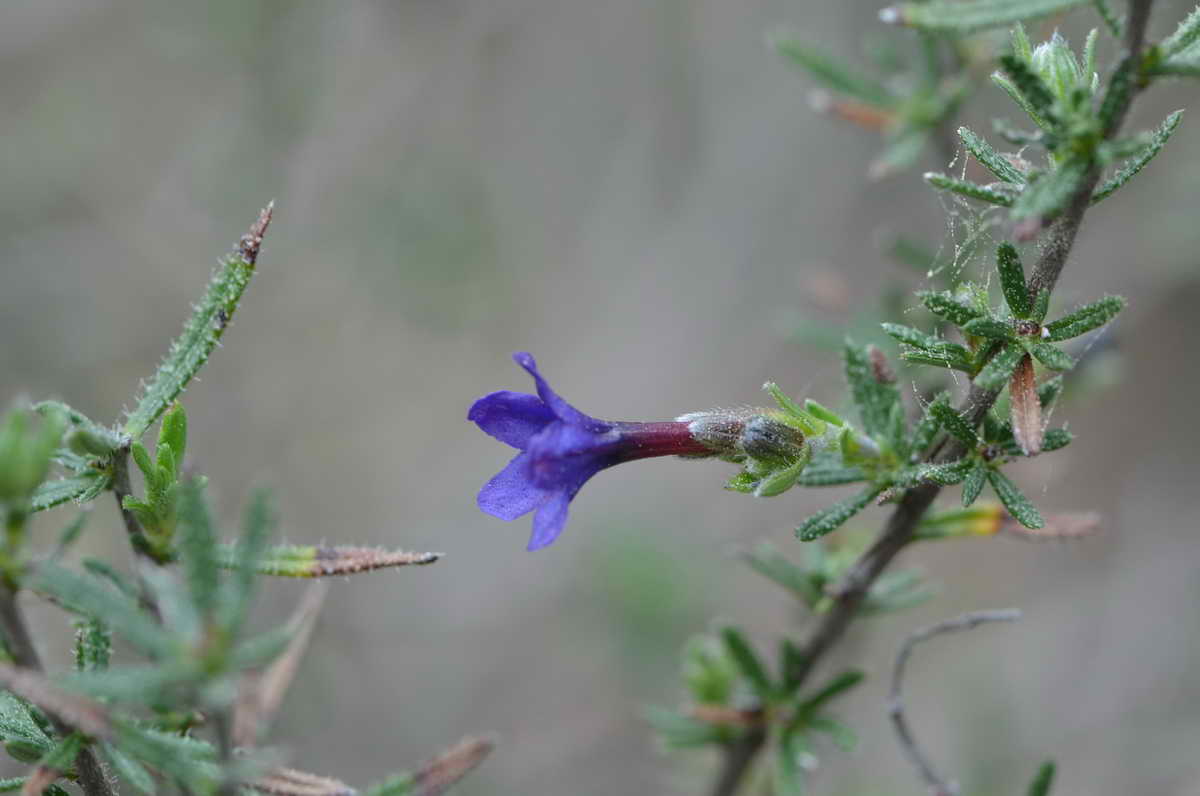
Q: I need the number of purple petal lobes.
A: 5